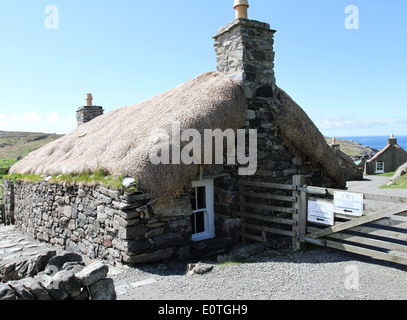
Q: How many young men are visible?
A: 0